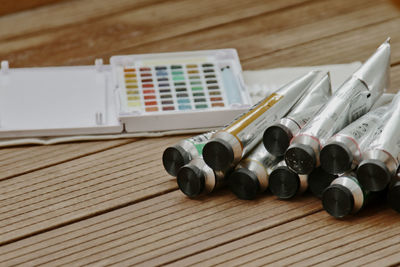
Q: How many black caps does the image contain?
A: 12